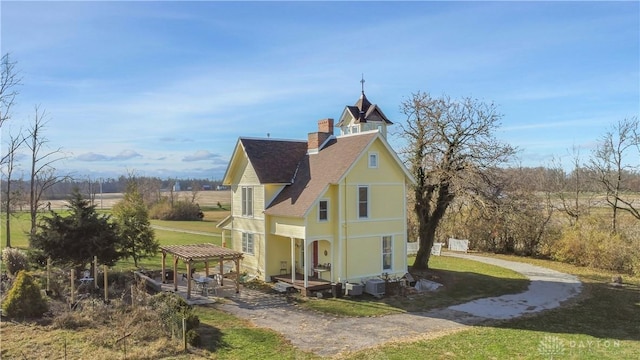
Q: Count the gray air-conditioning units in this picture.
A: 2